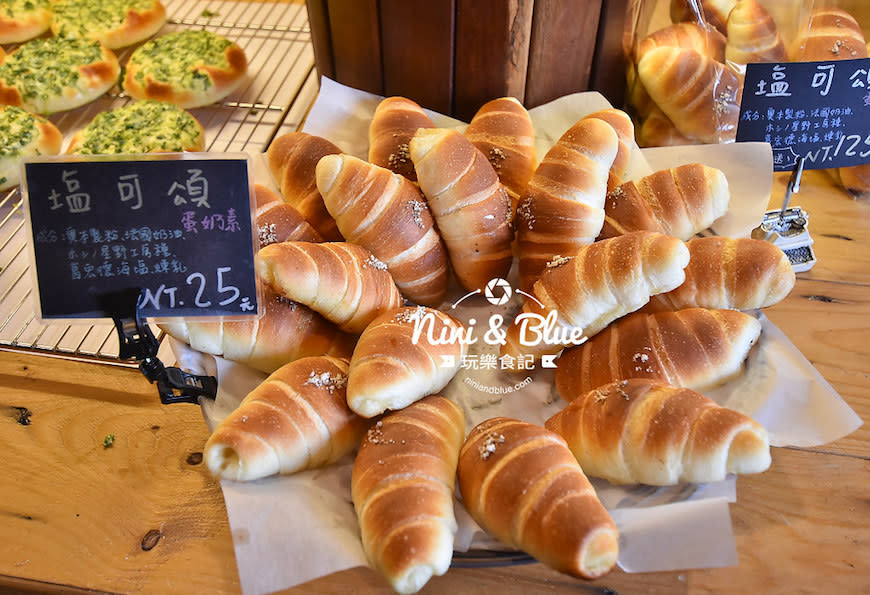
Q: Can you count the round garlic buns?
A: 6